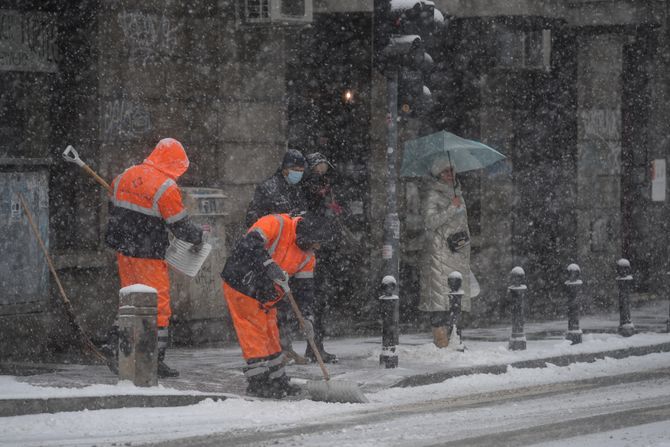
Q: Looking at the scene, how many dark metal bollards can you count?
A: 5